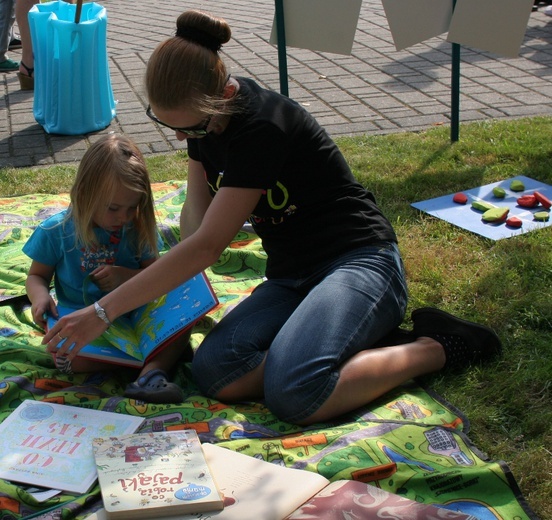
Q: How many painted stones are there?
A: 9